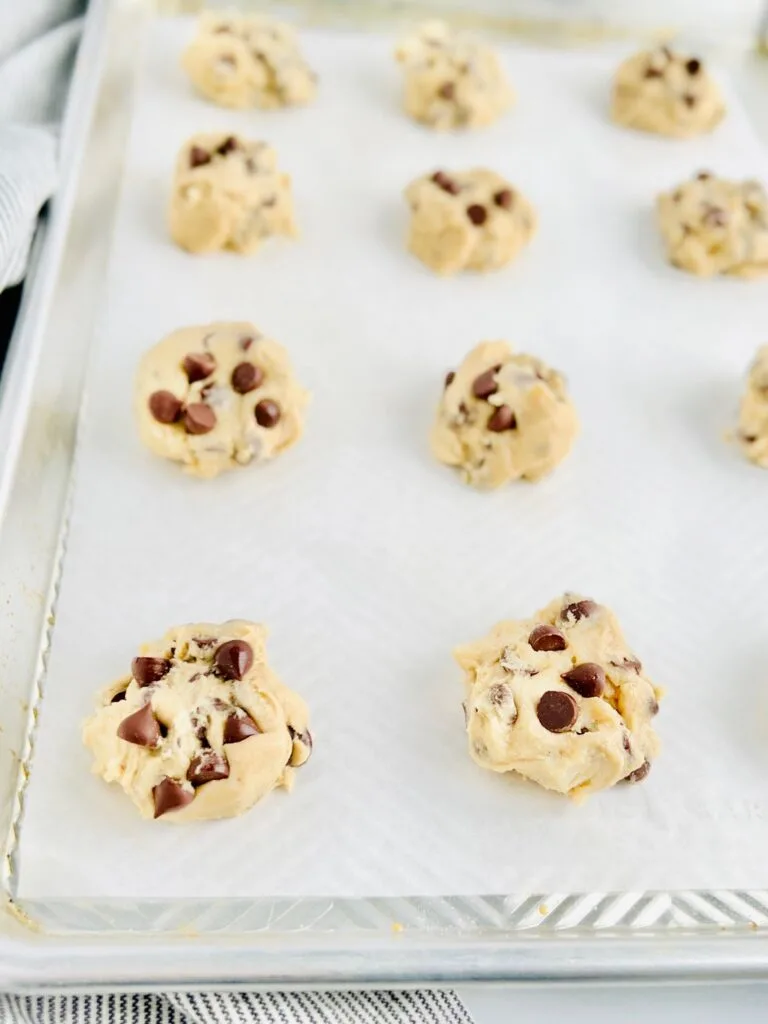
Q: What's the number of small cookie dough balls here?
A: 11